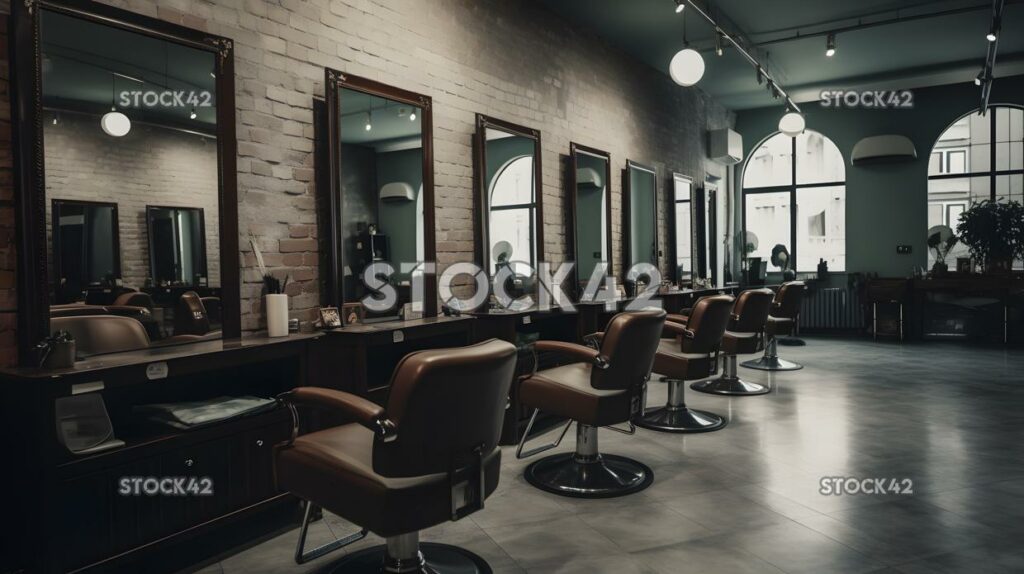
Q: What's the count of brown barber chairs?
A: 5